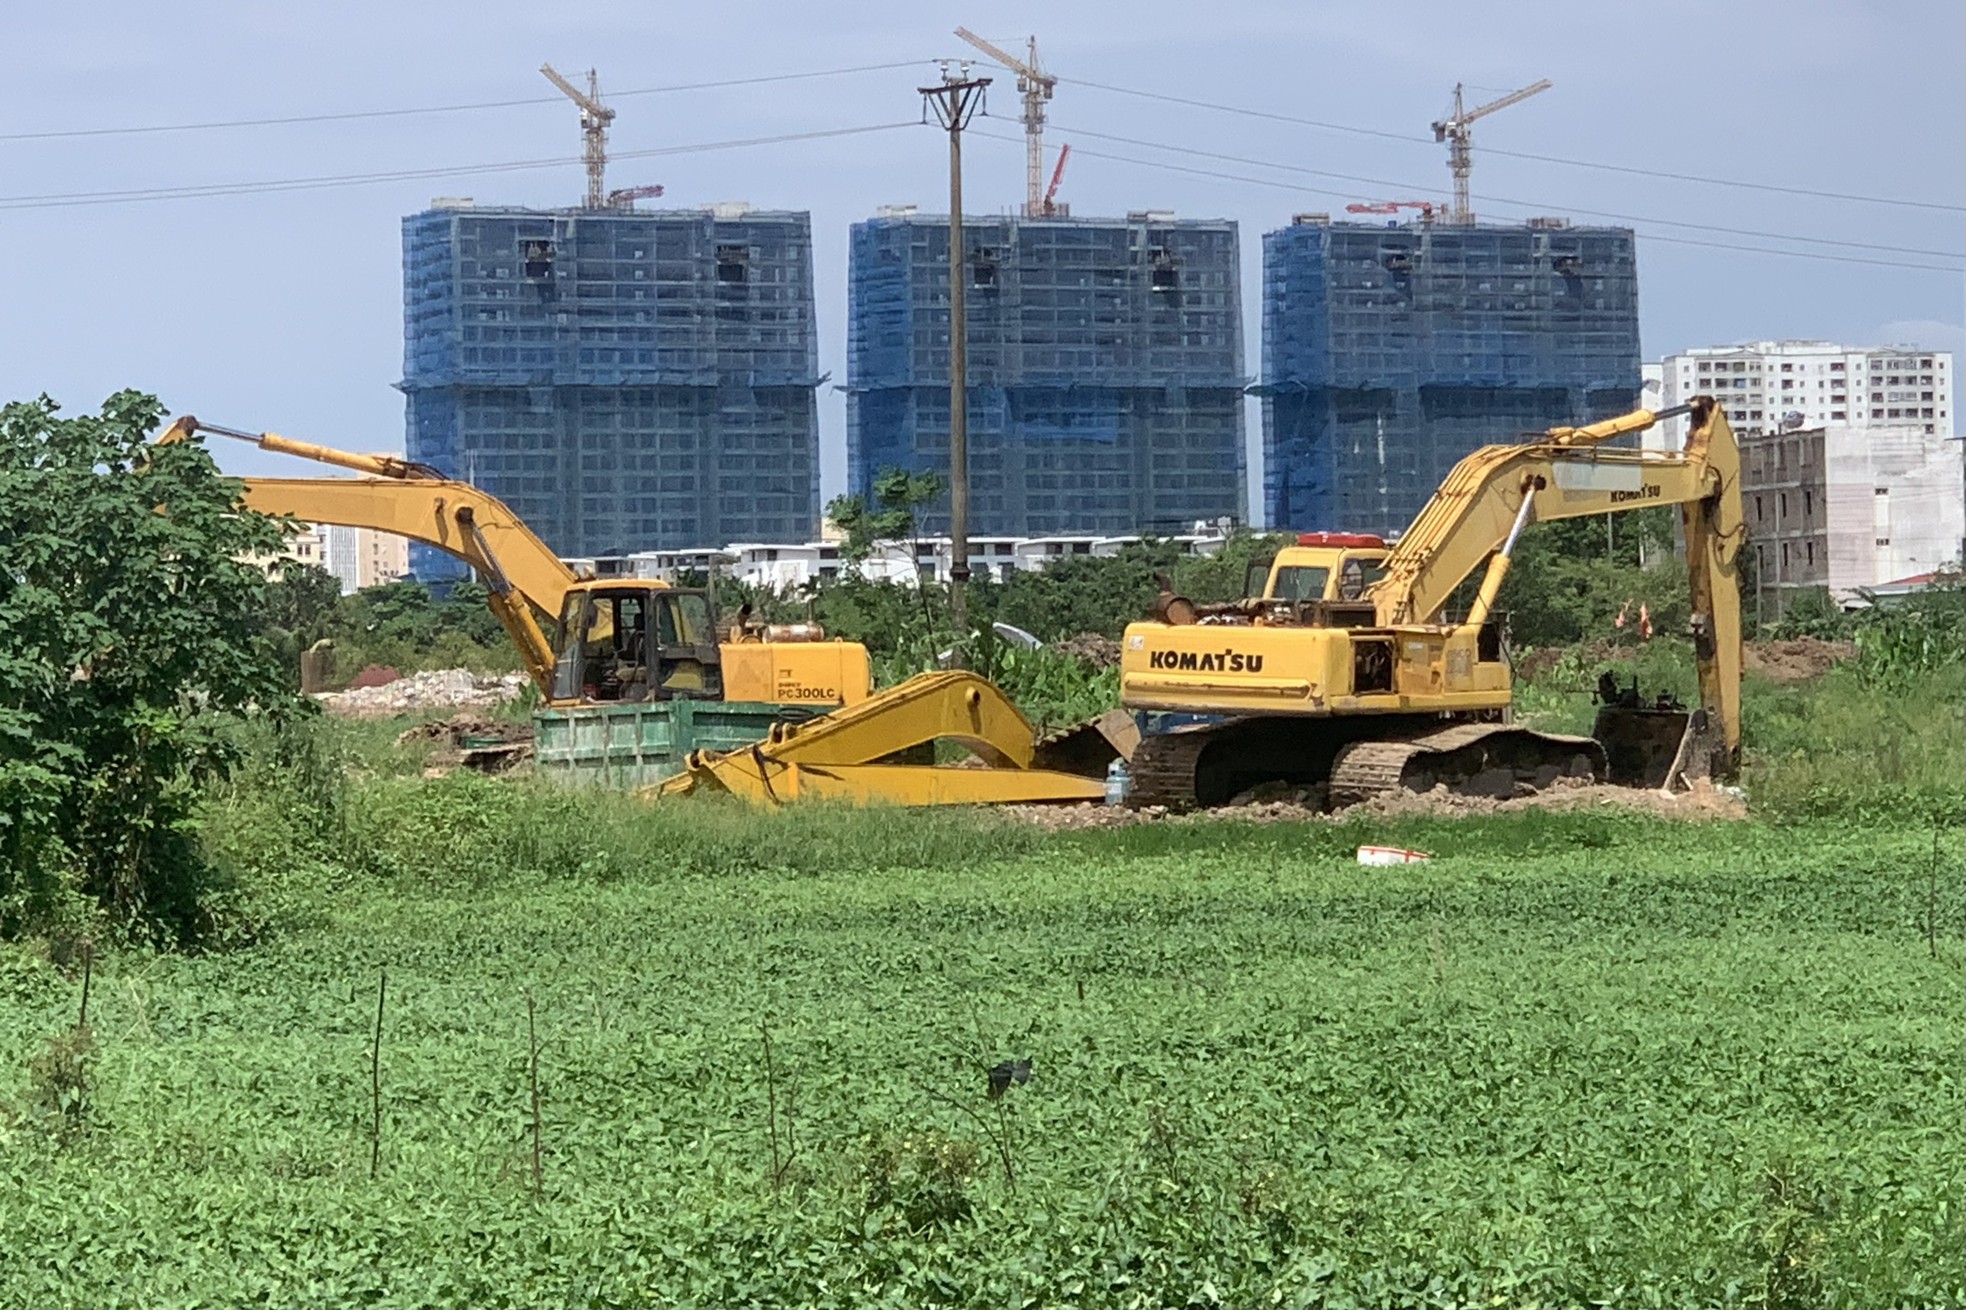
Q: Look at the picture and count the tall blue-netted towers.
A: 3